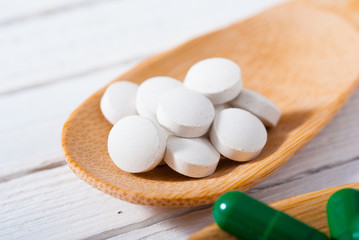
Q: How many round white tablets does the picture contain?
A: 8